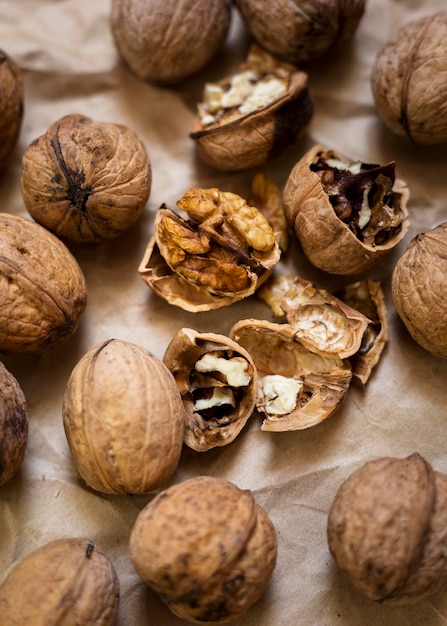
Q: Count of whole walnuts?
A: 12